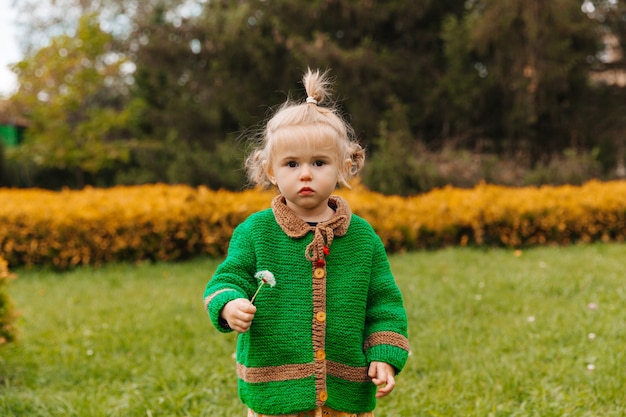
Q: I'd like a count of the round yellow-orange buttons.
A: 4